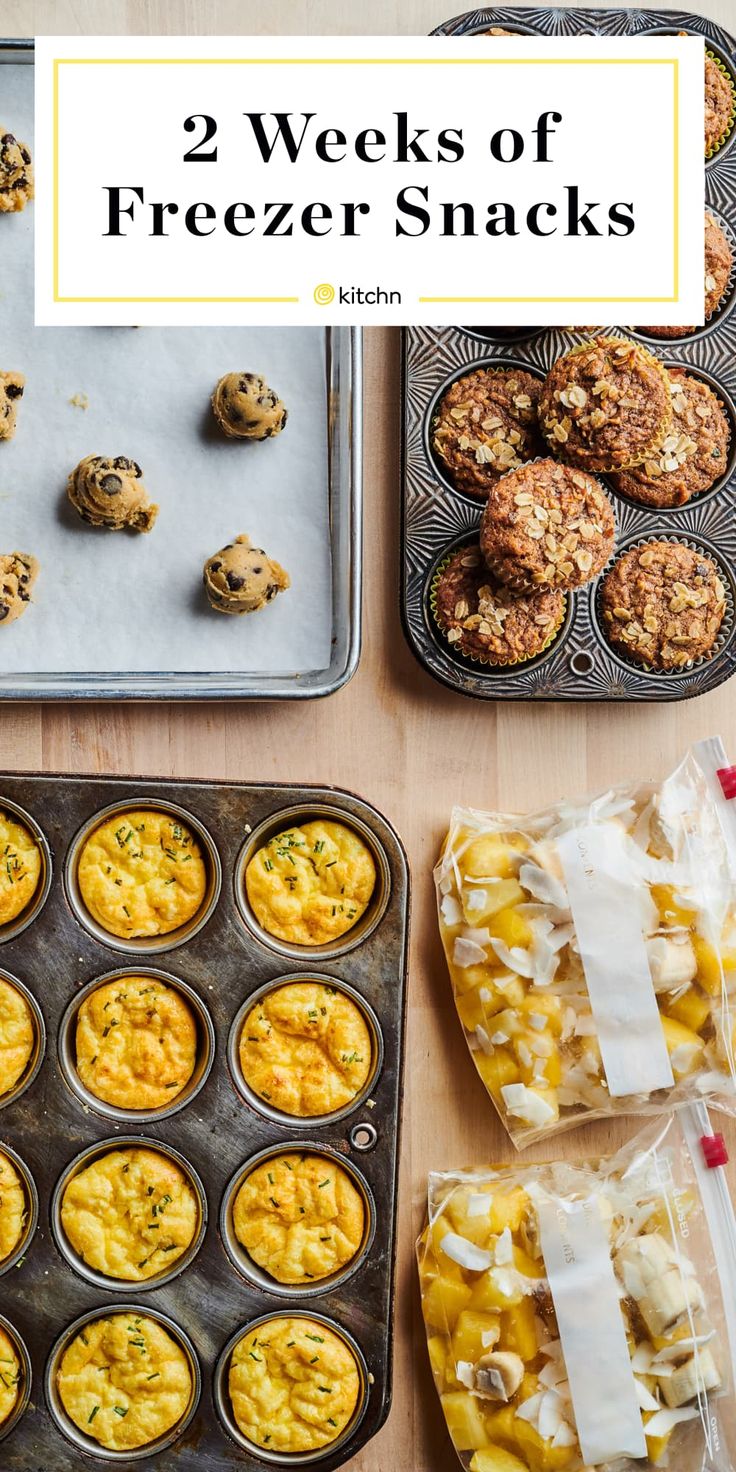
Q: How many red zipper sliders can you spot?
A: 2